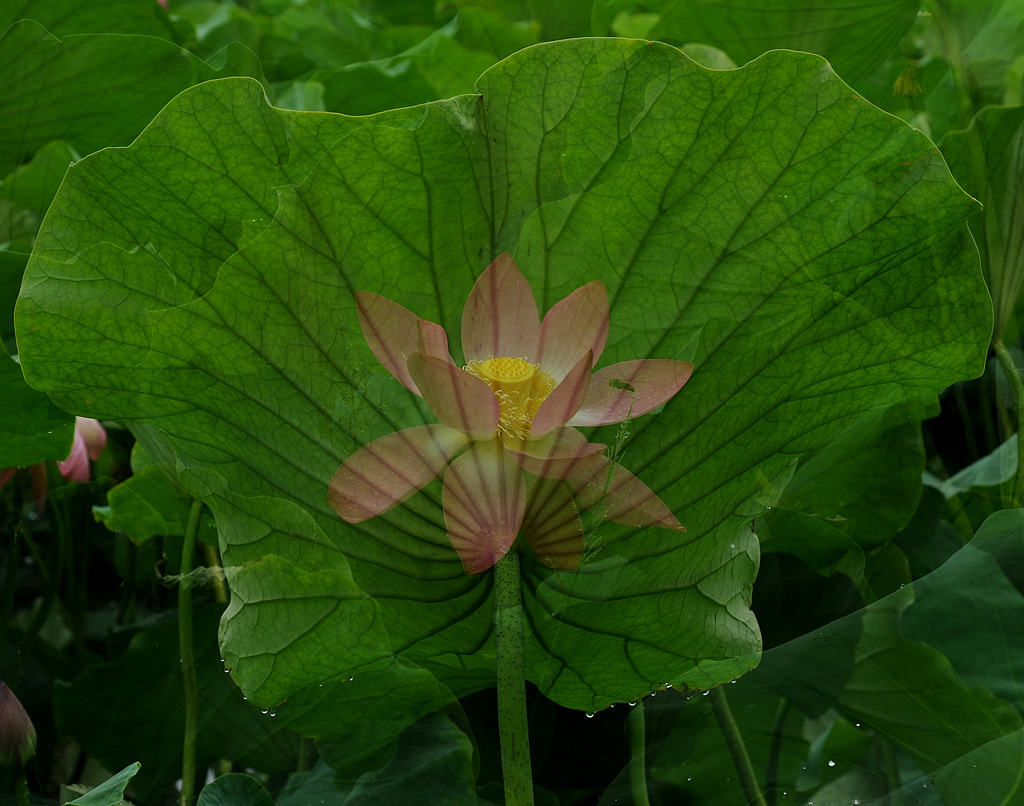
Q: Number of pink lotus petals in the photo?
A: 12